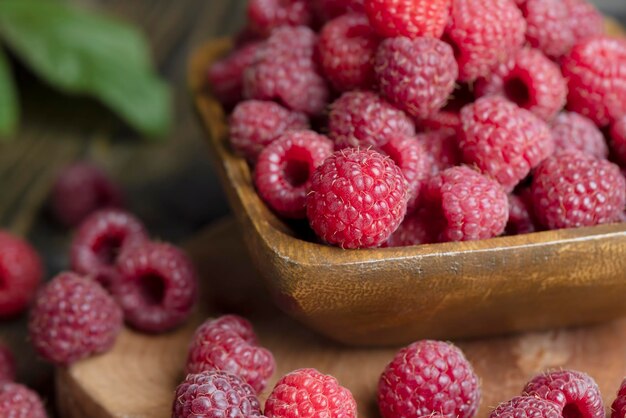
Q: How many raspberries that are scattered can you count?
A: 14